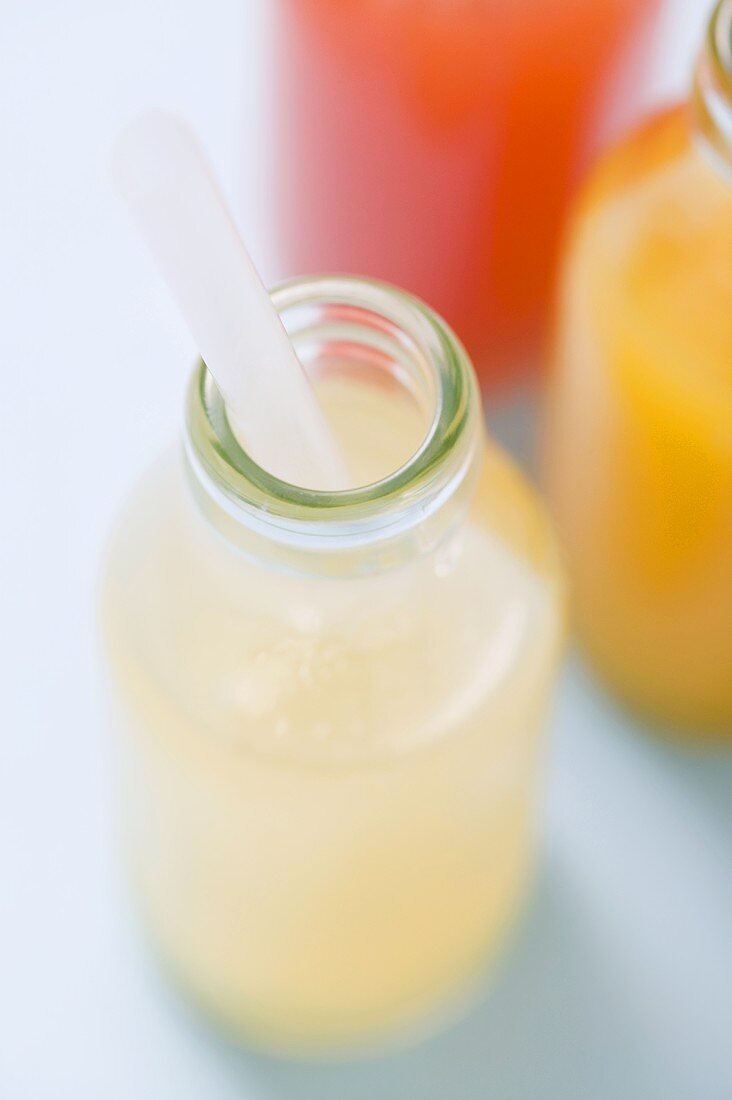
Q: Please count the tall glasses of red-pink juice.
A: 1